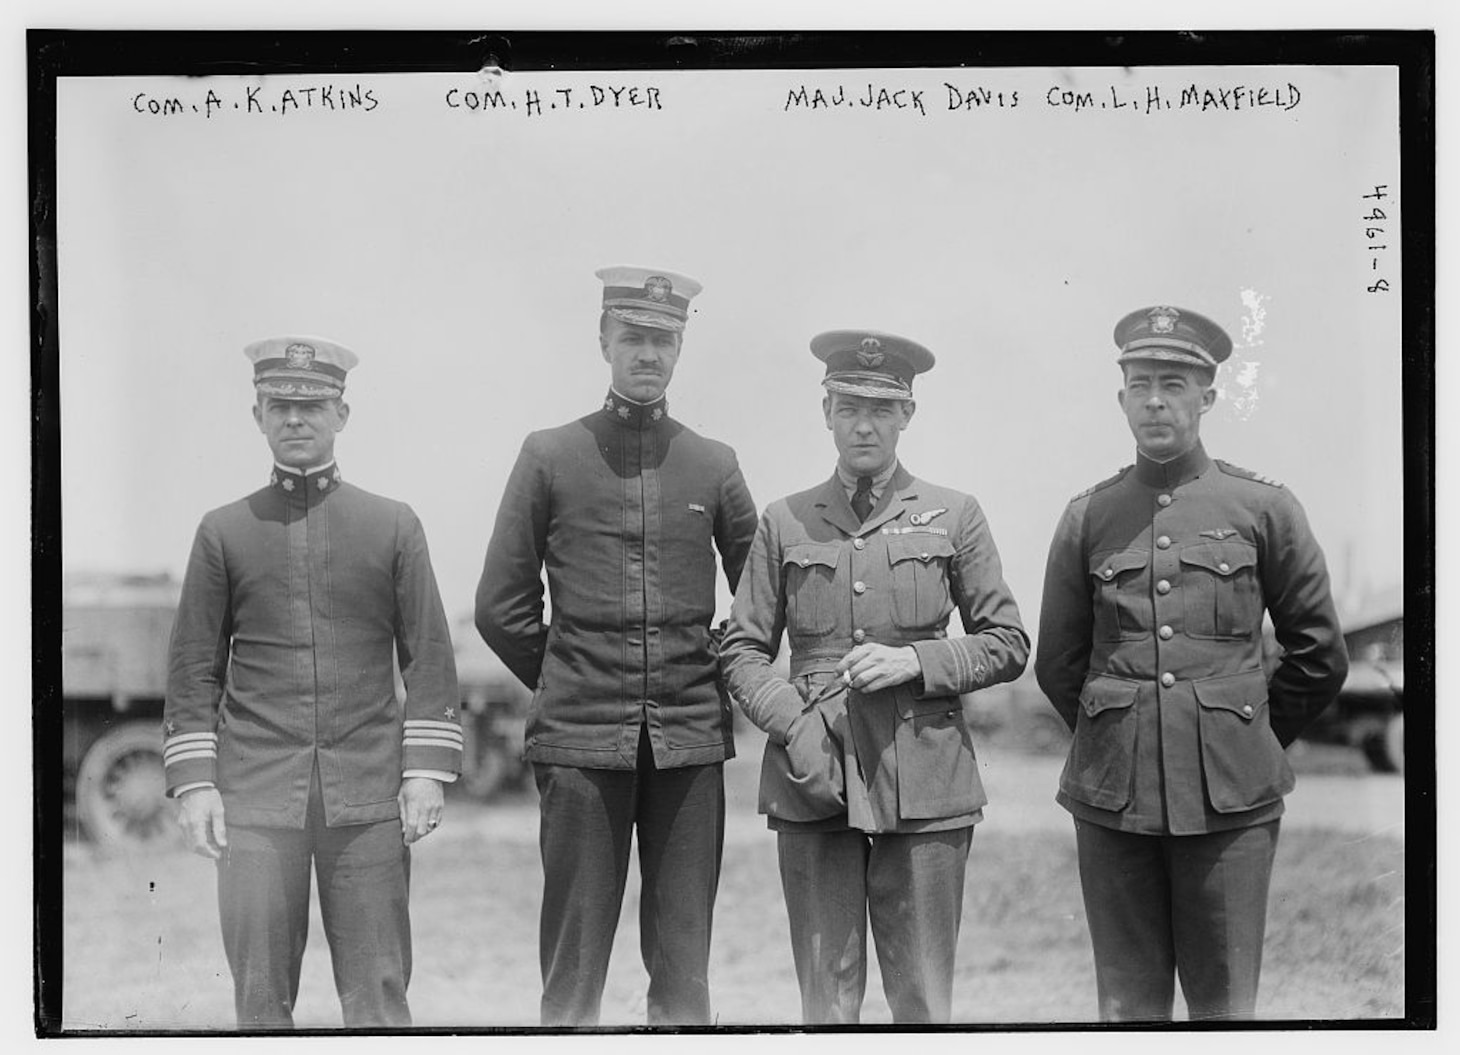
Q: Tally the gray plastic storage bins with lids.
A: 0